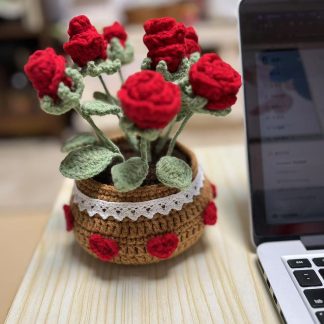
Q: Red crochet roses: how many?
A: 7